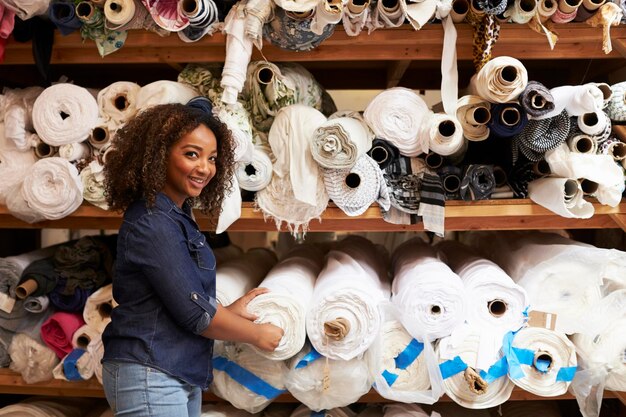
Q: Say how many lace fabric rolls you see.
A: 0